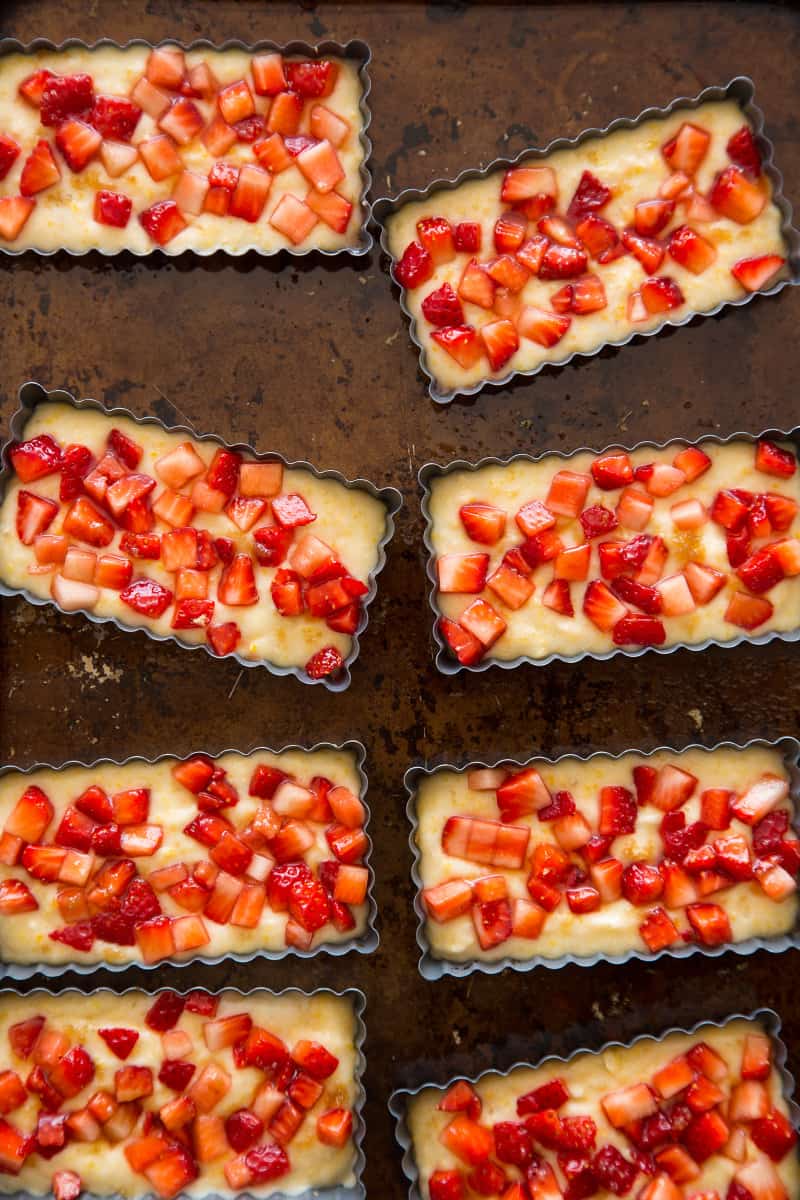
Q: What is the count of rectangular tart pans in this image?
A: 8